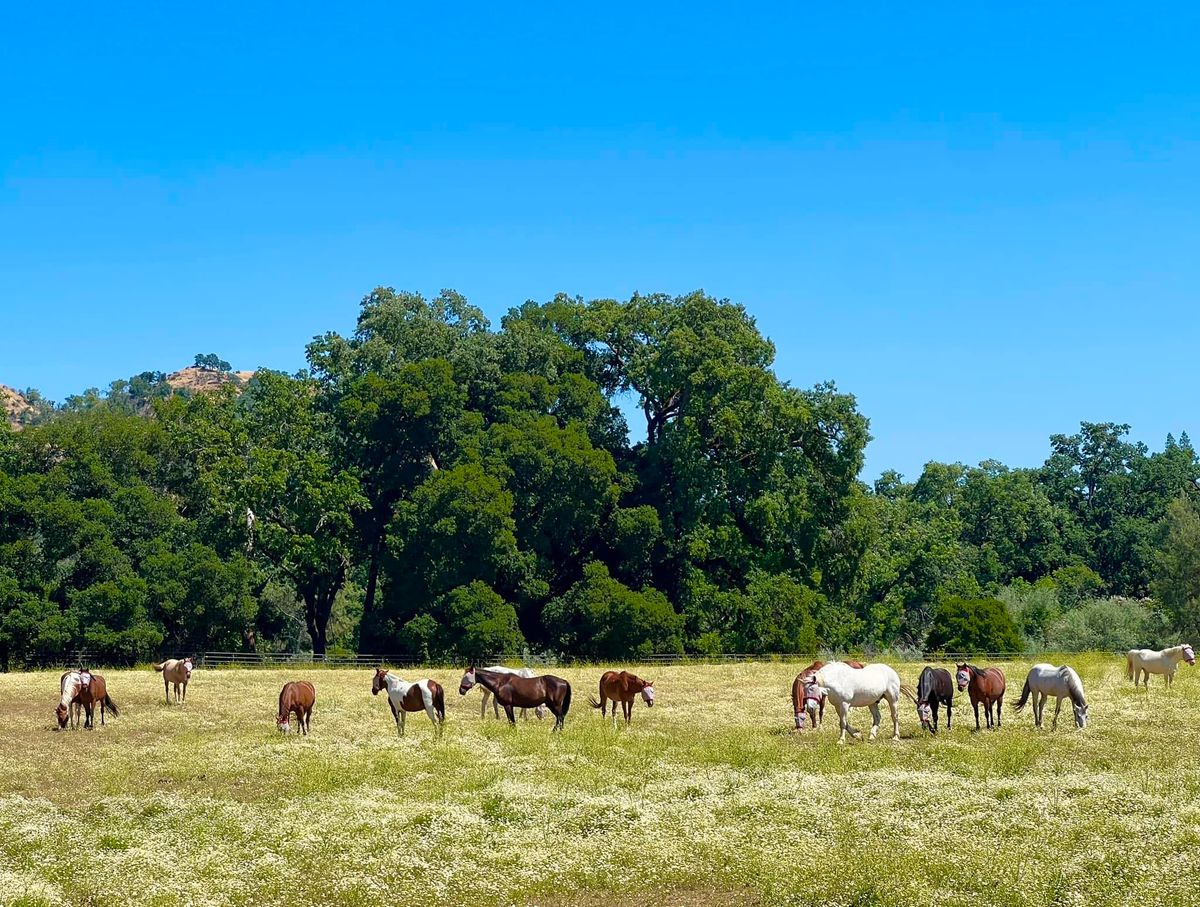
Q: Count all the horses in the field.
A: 14